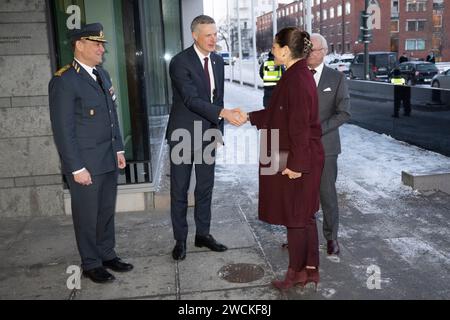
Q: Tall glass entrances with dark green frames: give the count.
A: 1